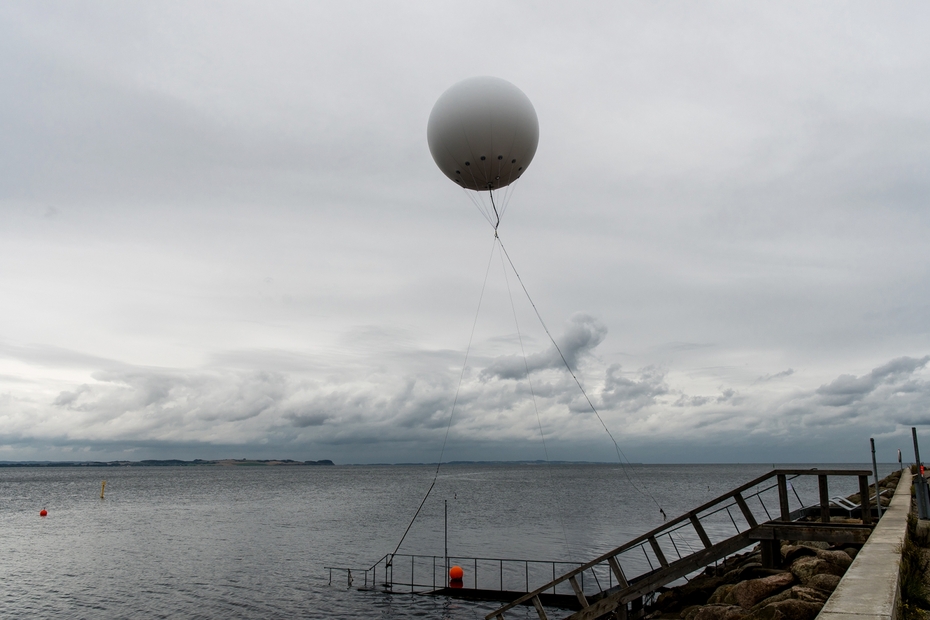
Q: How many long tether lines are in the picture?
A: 3